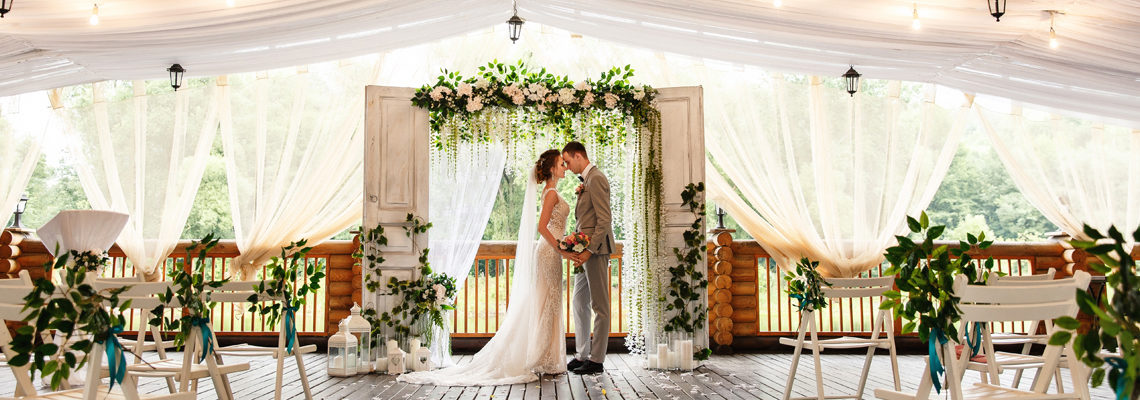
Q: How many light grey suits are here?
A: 1